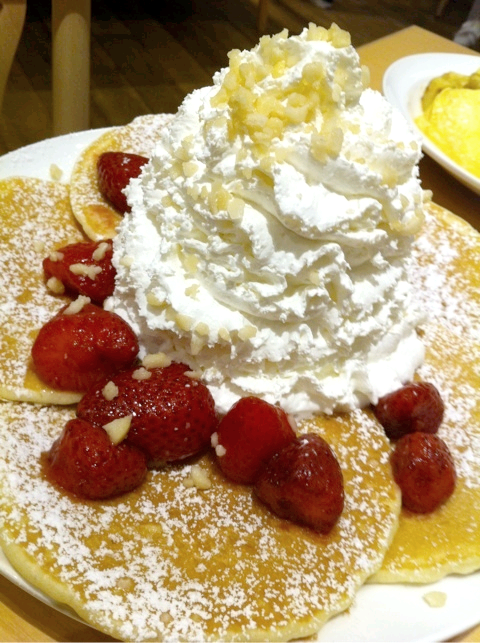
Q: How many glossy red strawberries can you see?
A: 9